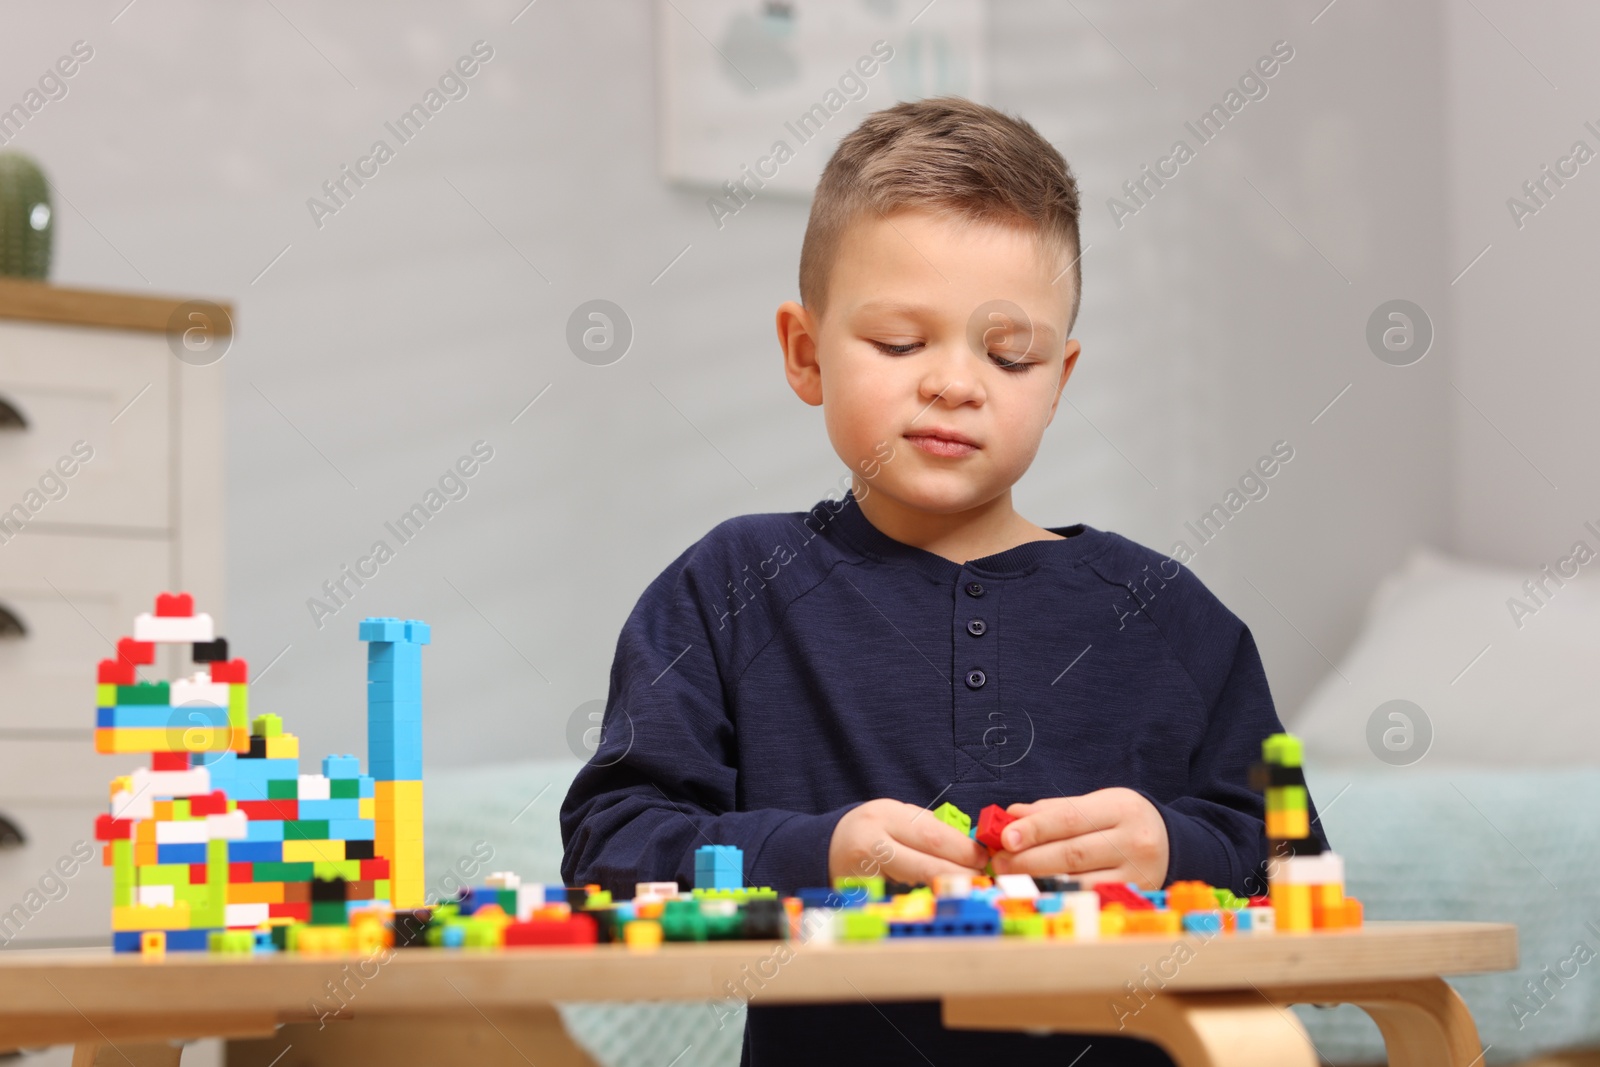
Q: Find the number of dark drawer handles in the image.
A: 3